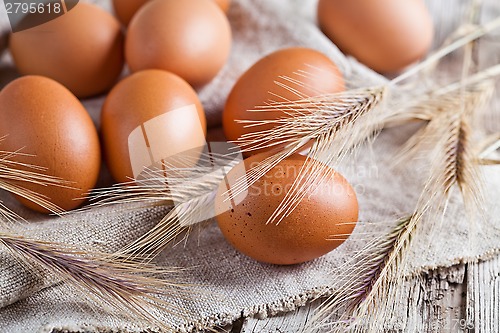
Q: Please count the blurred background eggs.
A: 4